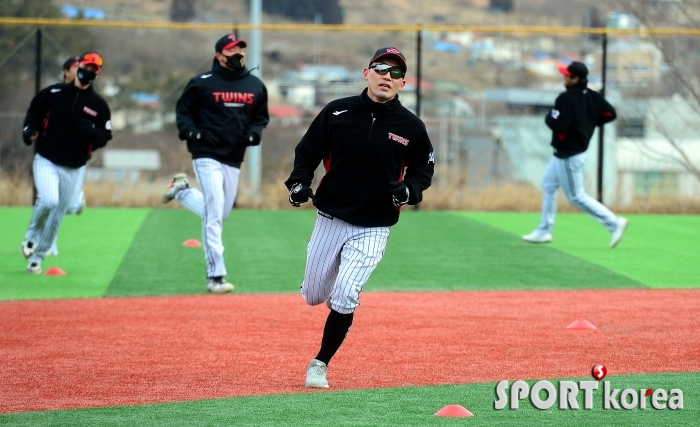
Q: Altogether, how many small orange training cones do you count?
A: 4